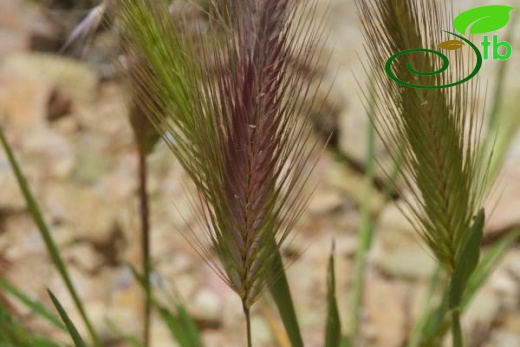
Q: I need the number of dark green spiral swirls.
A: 1